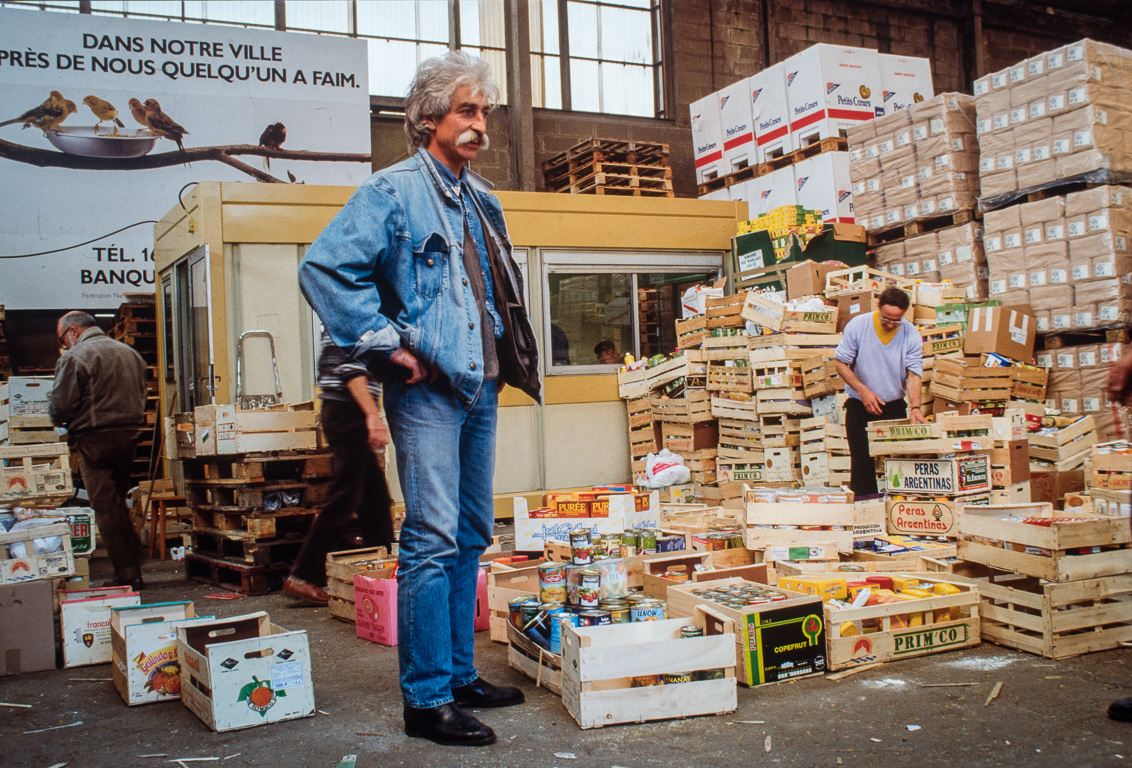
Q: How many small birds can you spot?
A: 6